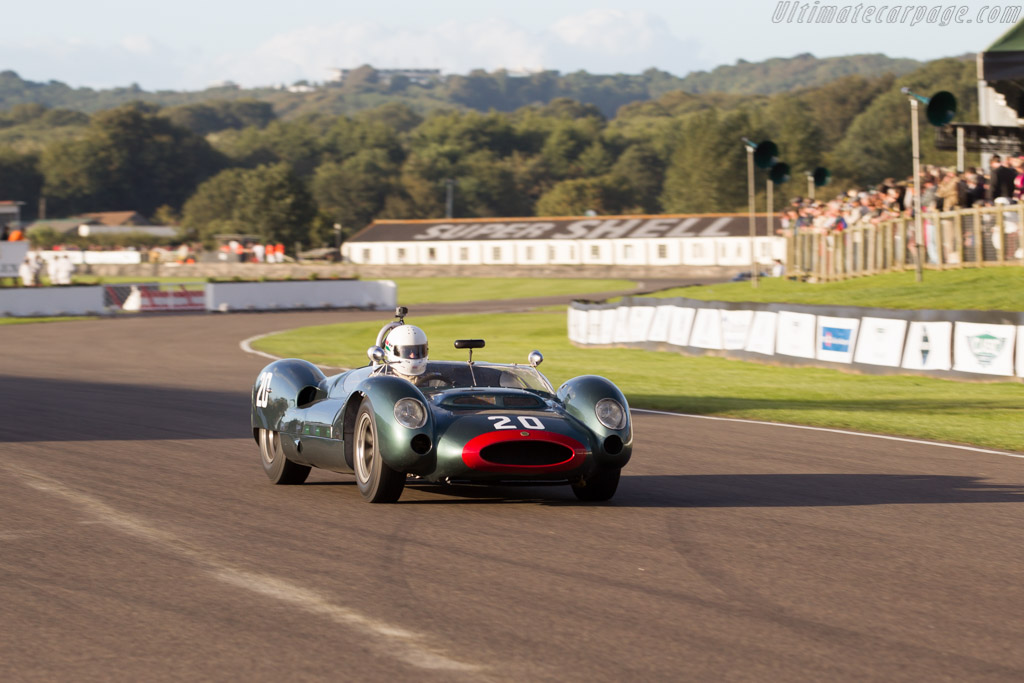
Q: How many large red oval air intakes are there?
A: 1